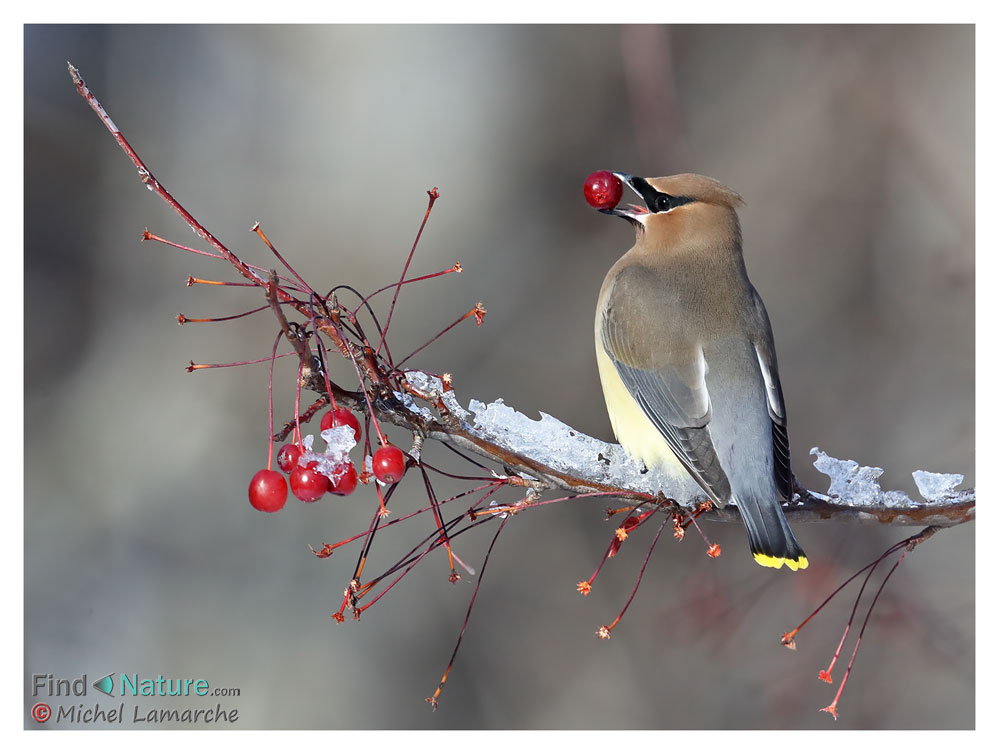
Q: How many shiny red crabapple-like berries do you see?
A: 7